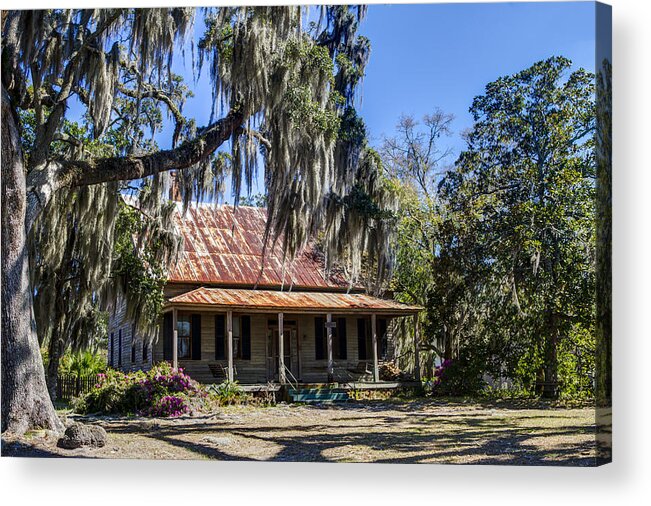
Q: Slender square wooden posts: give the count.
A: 6